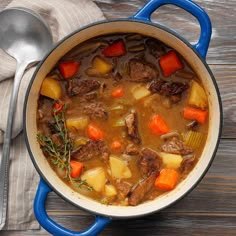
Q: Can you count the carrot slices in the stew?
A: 11